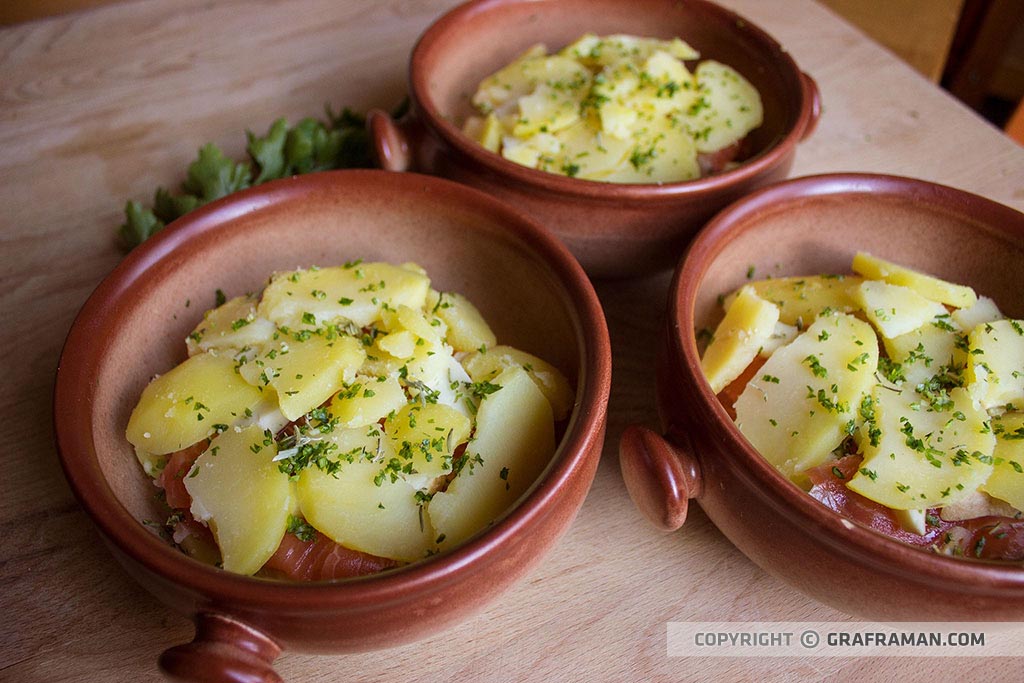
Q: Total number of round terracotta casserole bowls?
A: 3